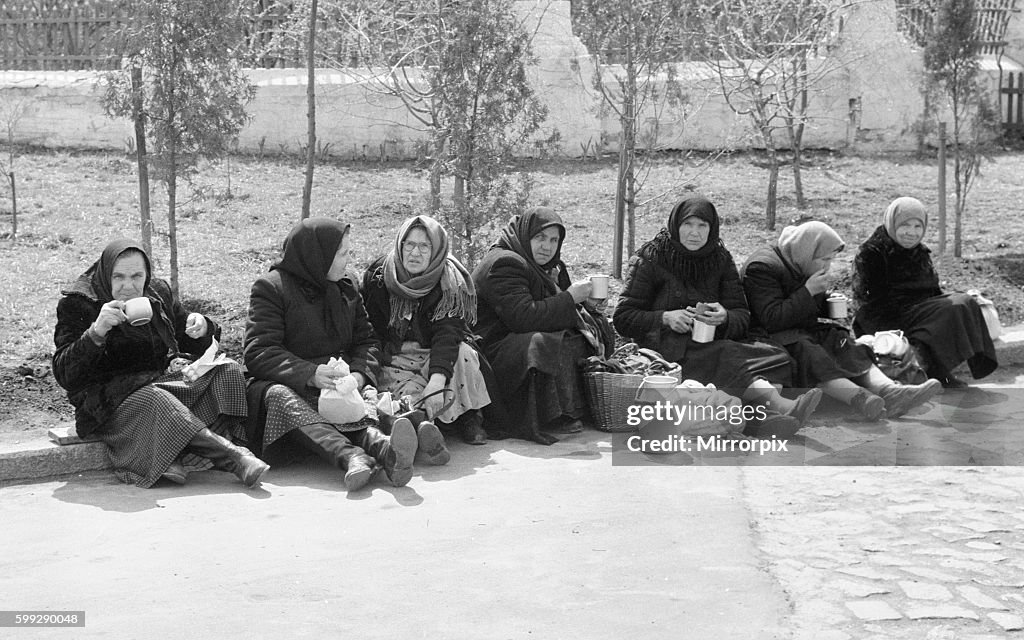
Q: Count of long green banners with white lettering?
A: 0